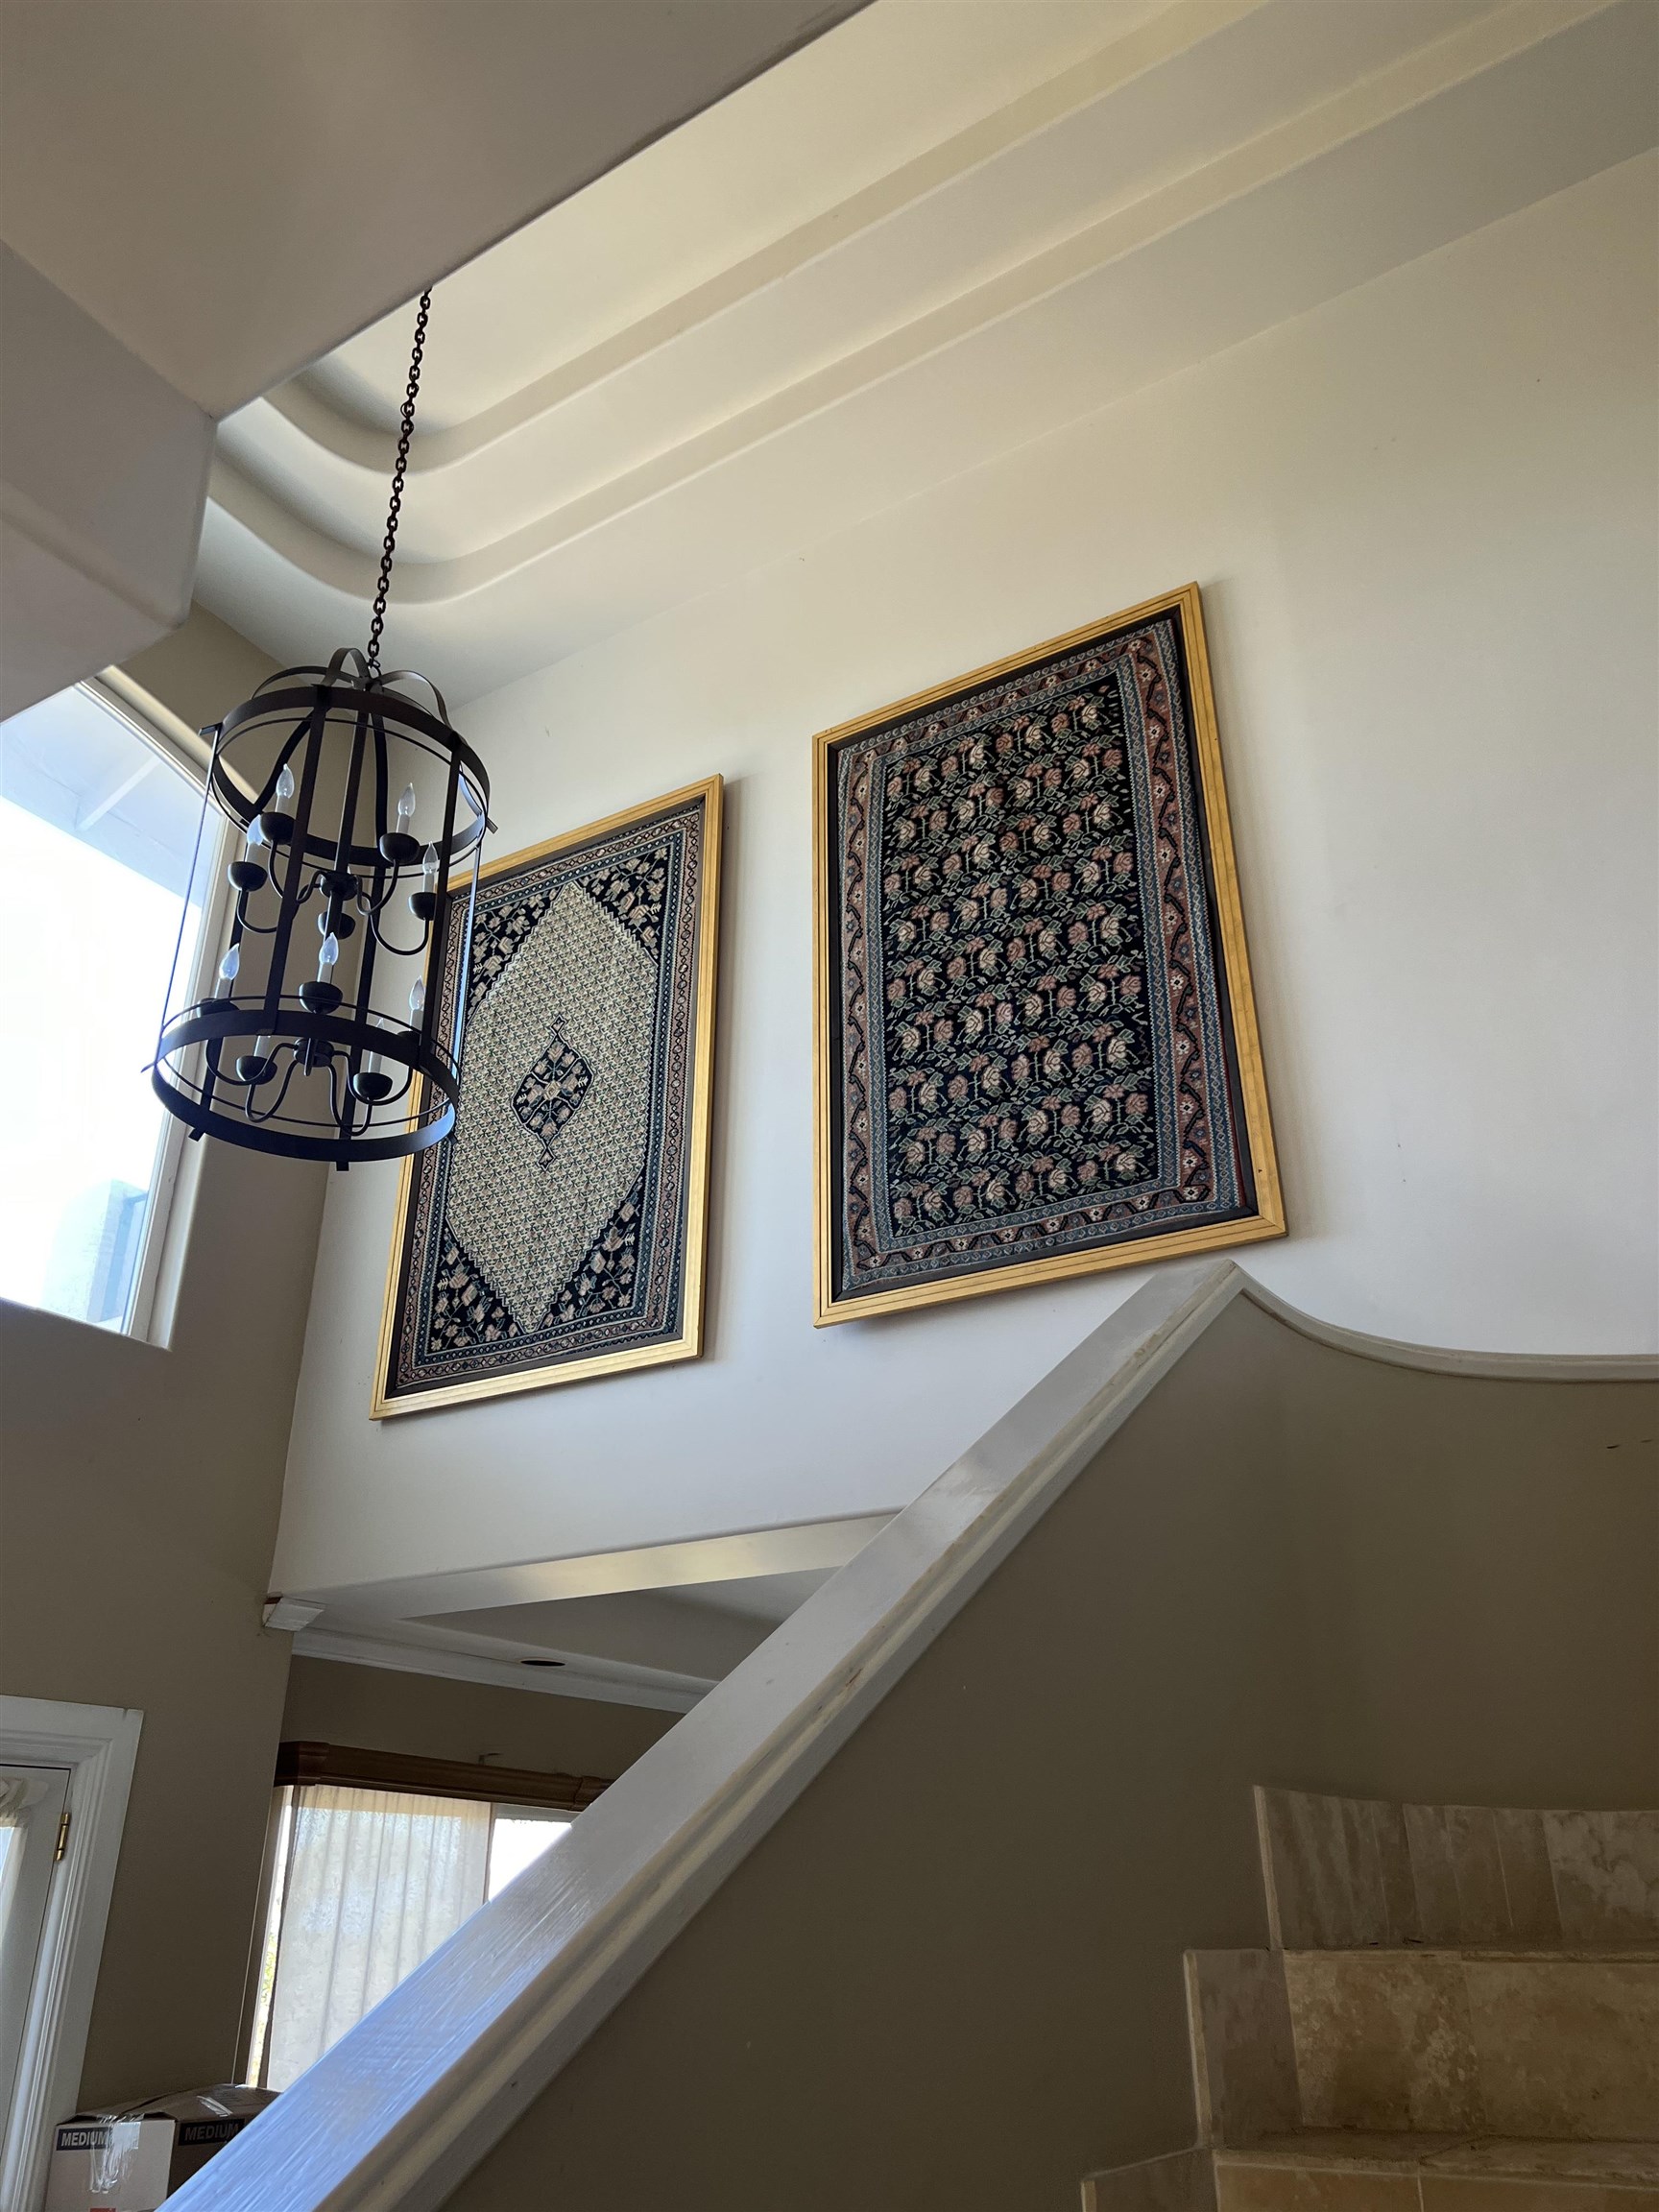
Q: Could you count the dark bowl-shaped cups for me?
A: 10